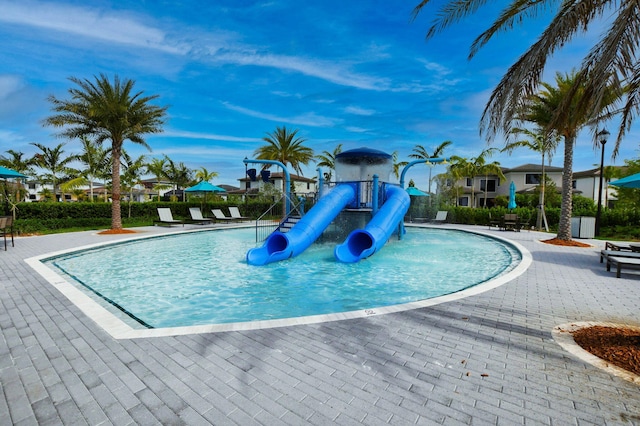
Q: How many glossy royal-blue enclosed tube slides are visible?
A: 2